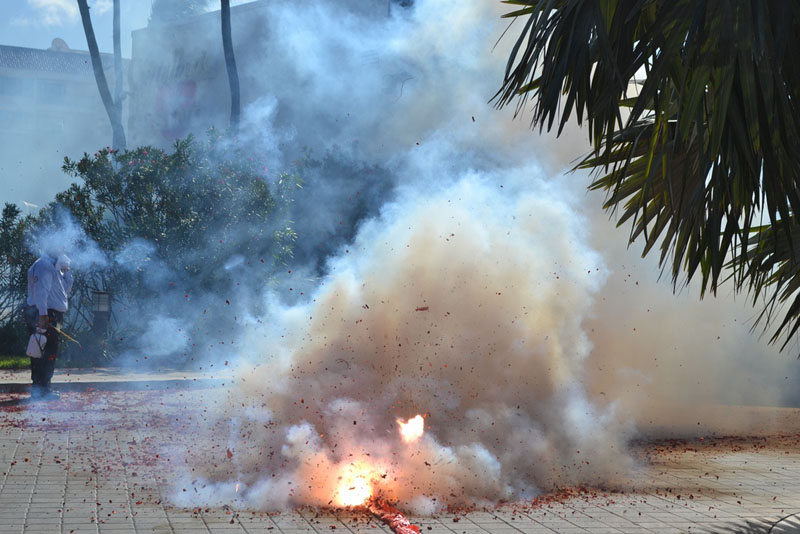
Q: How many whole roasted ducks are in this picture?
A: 0